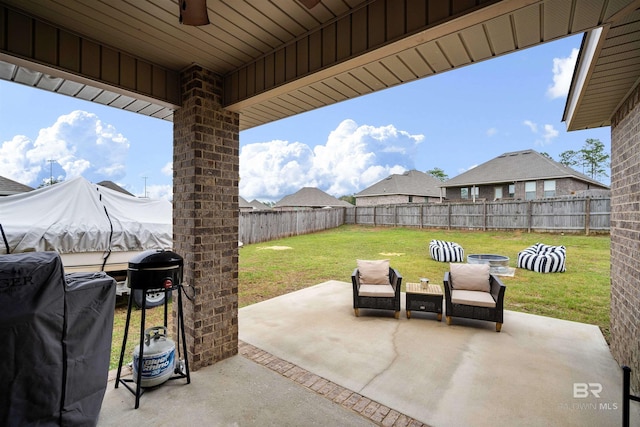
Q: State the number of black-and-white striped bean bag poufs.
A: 2